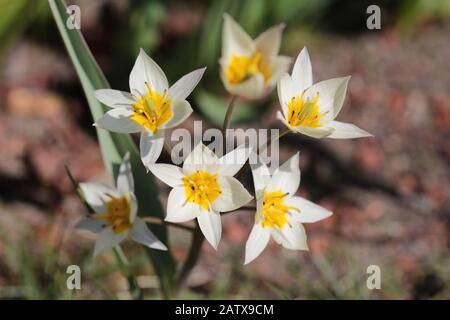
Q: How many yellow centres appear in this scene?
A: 6